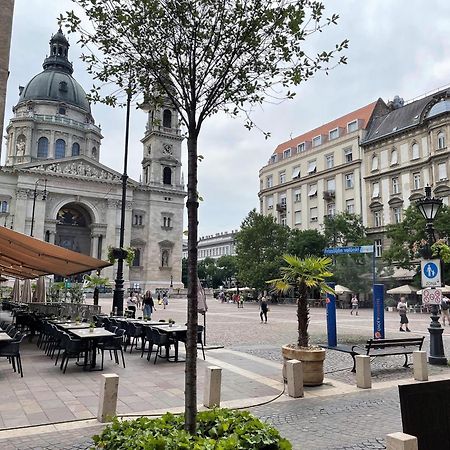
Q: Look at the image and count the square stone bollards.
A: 6